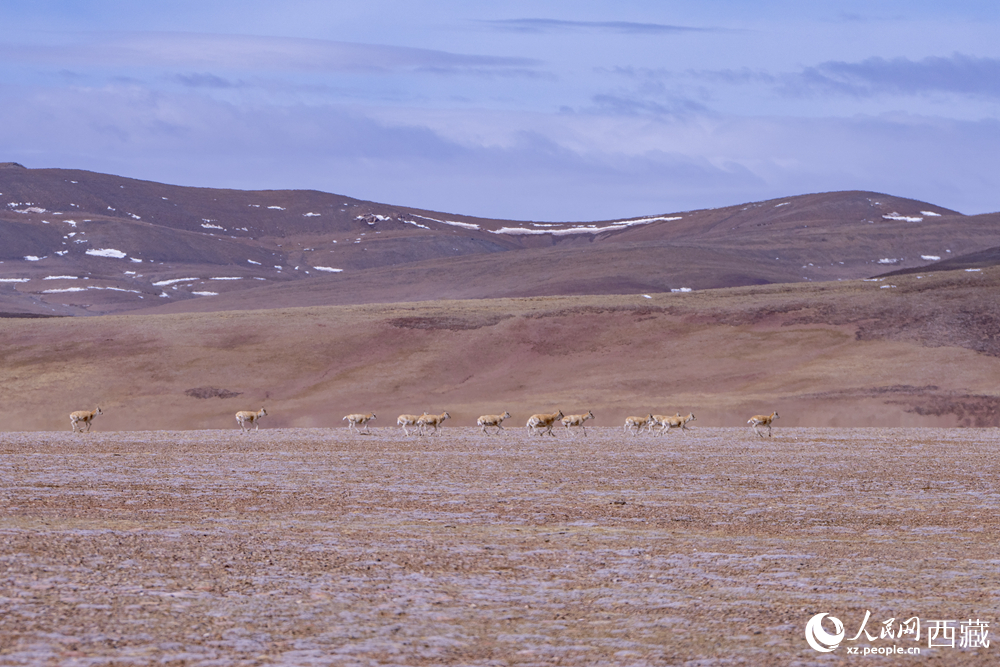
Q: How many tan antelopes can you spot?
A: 12